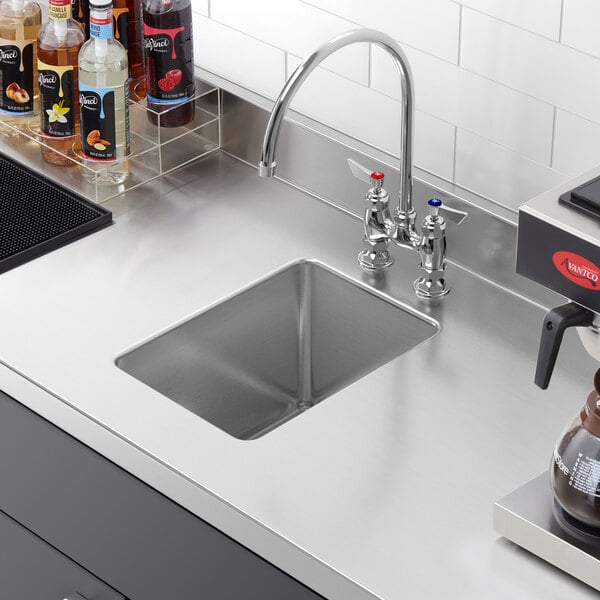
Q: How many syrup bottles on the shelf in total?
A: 6